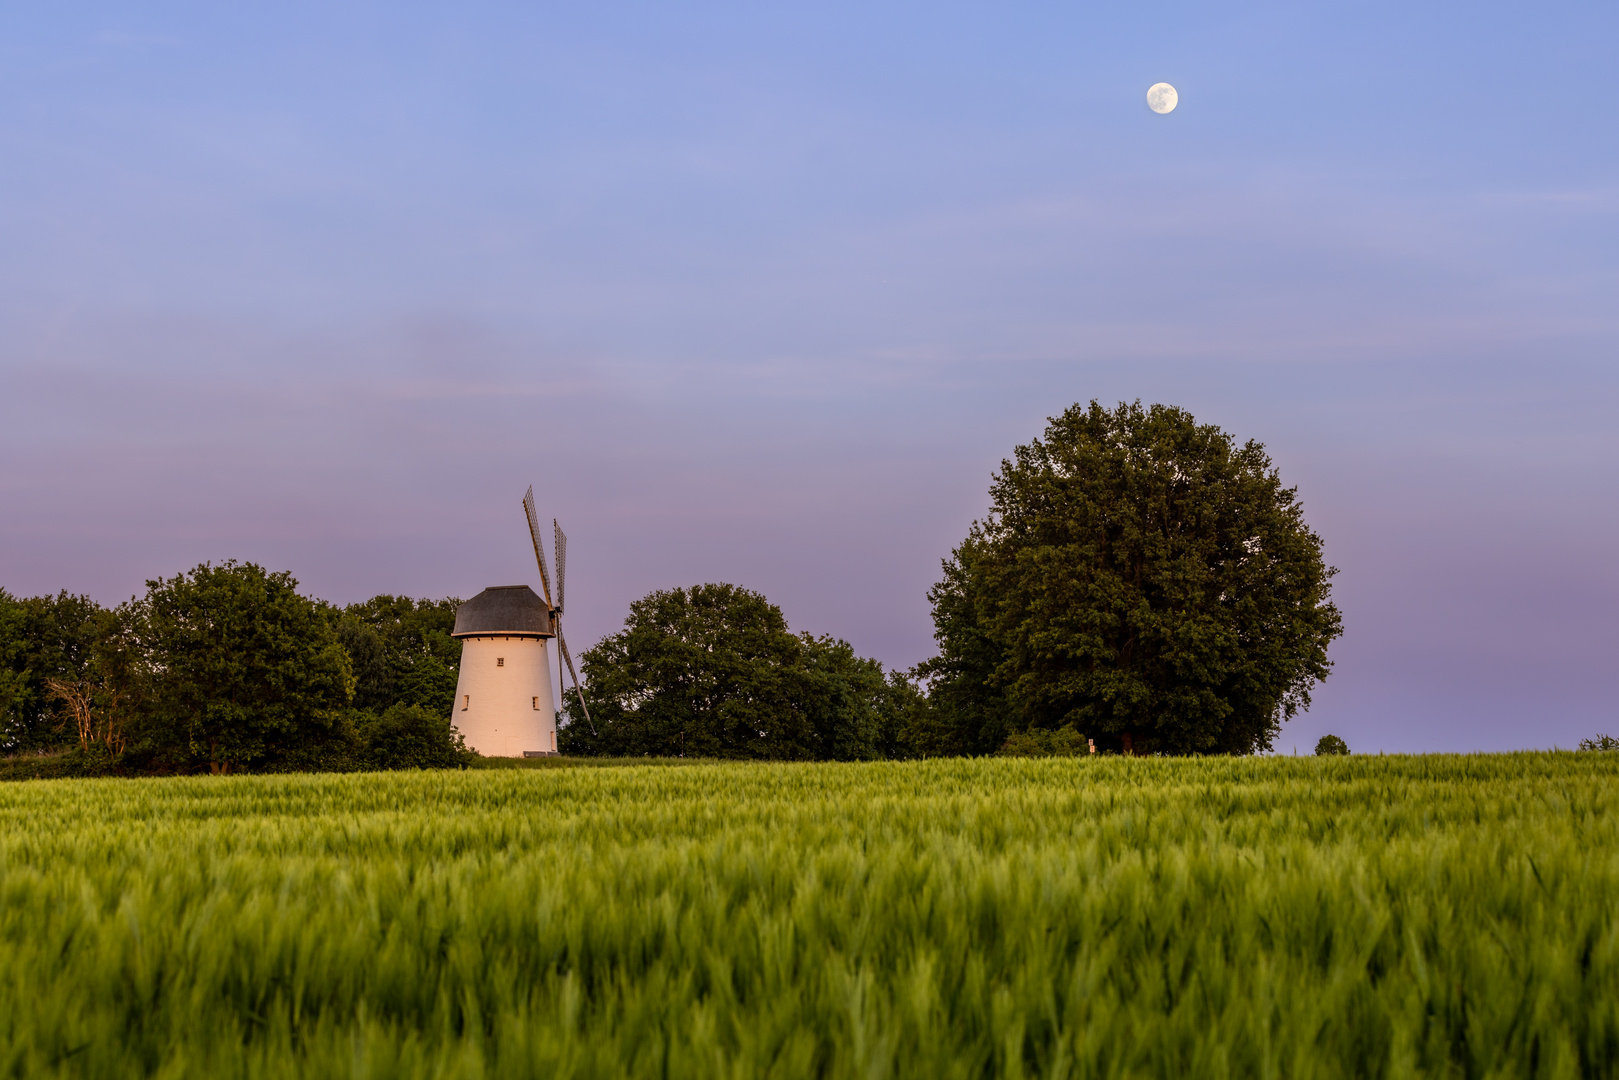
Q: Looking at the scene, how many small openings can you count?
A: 3